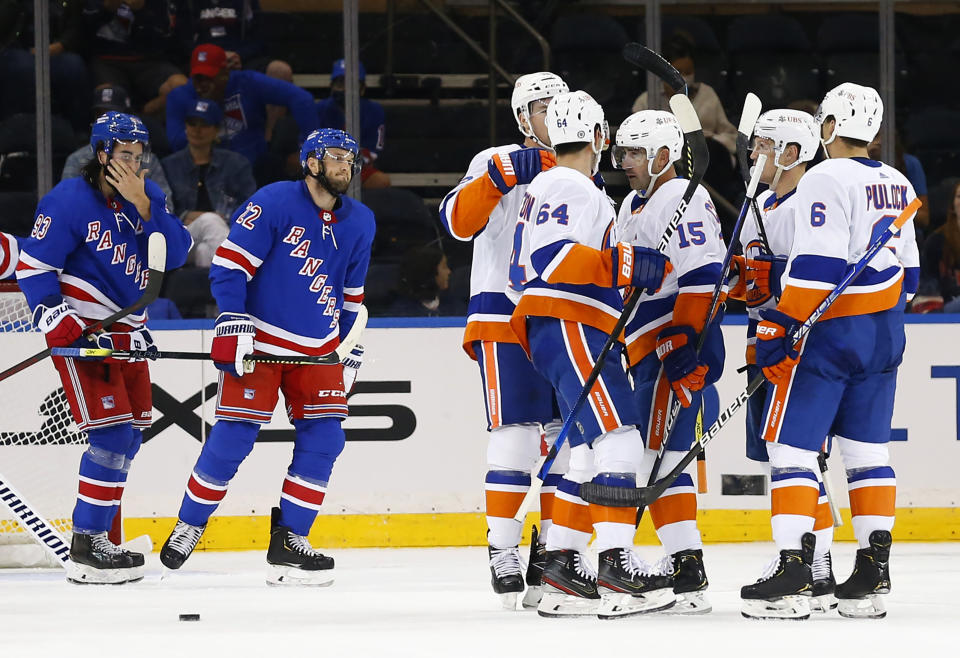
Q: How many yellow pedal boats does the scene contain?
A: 0